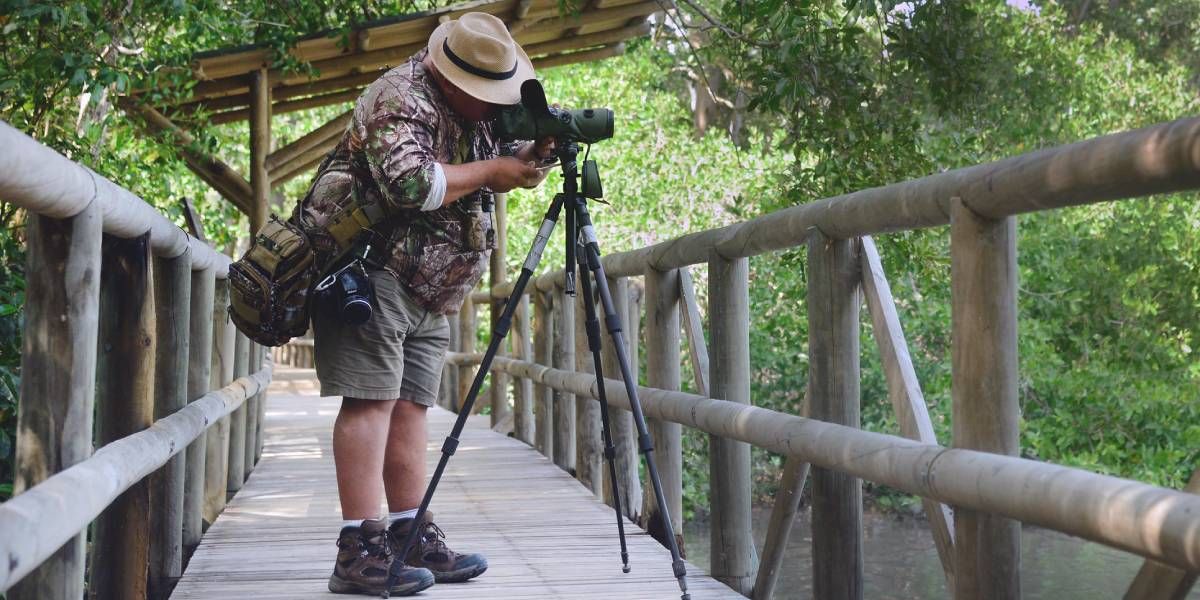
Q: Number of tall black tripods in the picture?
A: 1